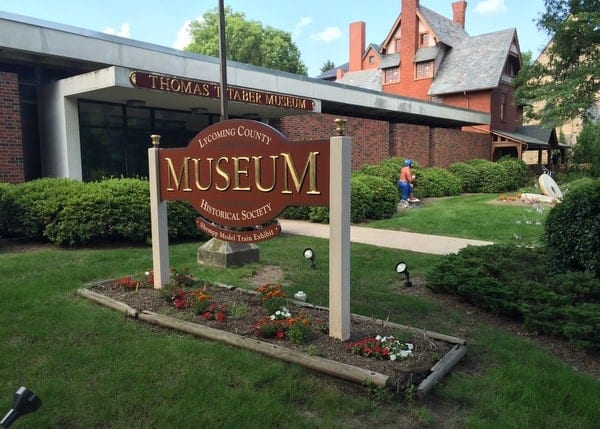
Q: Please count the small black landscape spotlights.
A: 3